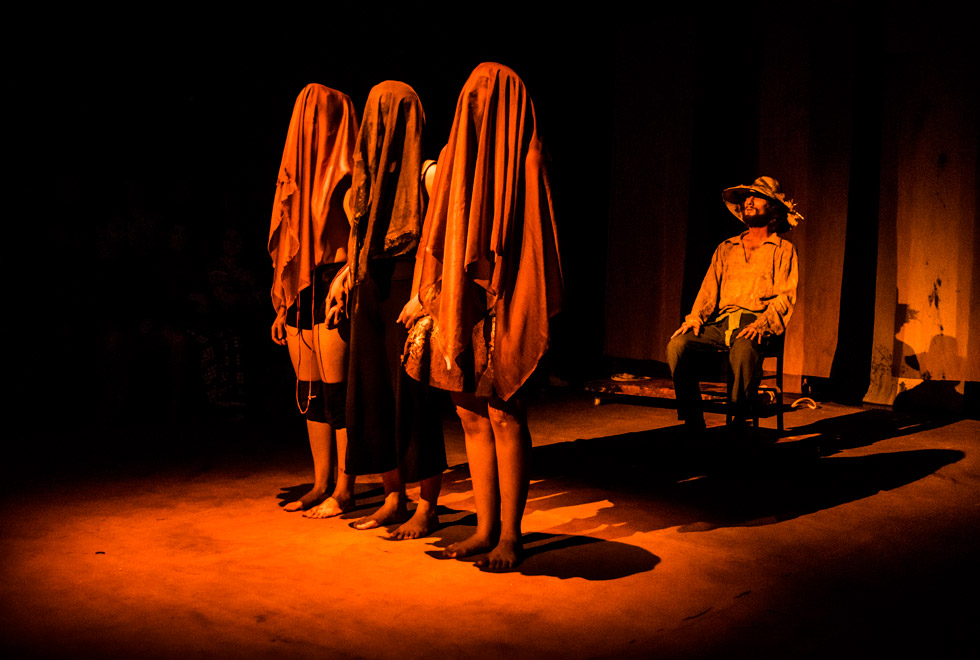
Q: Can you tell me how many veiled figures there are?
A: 3